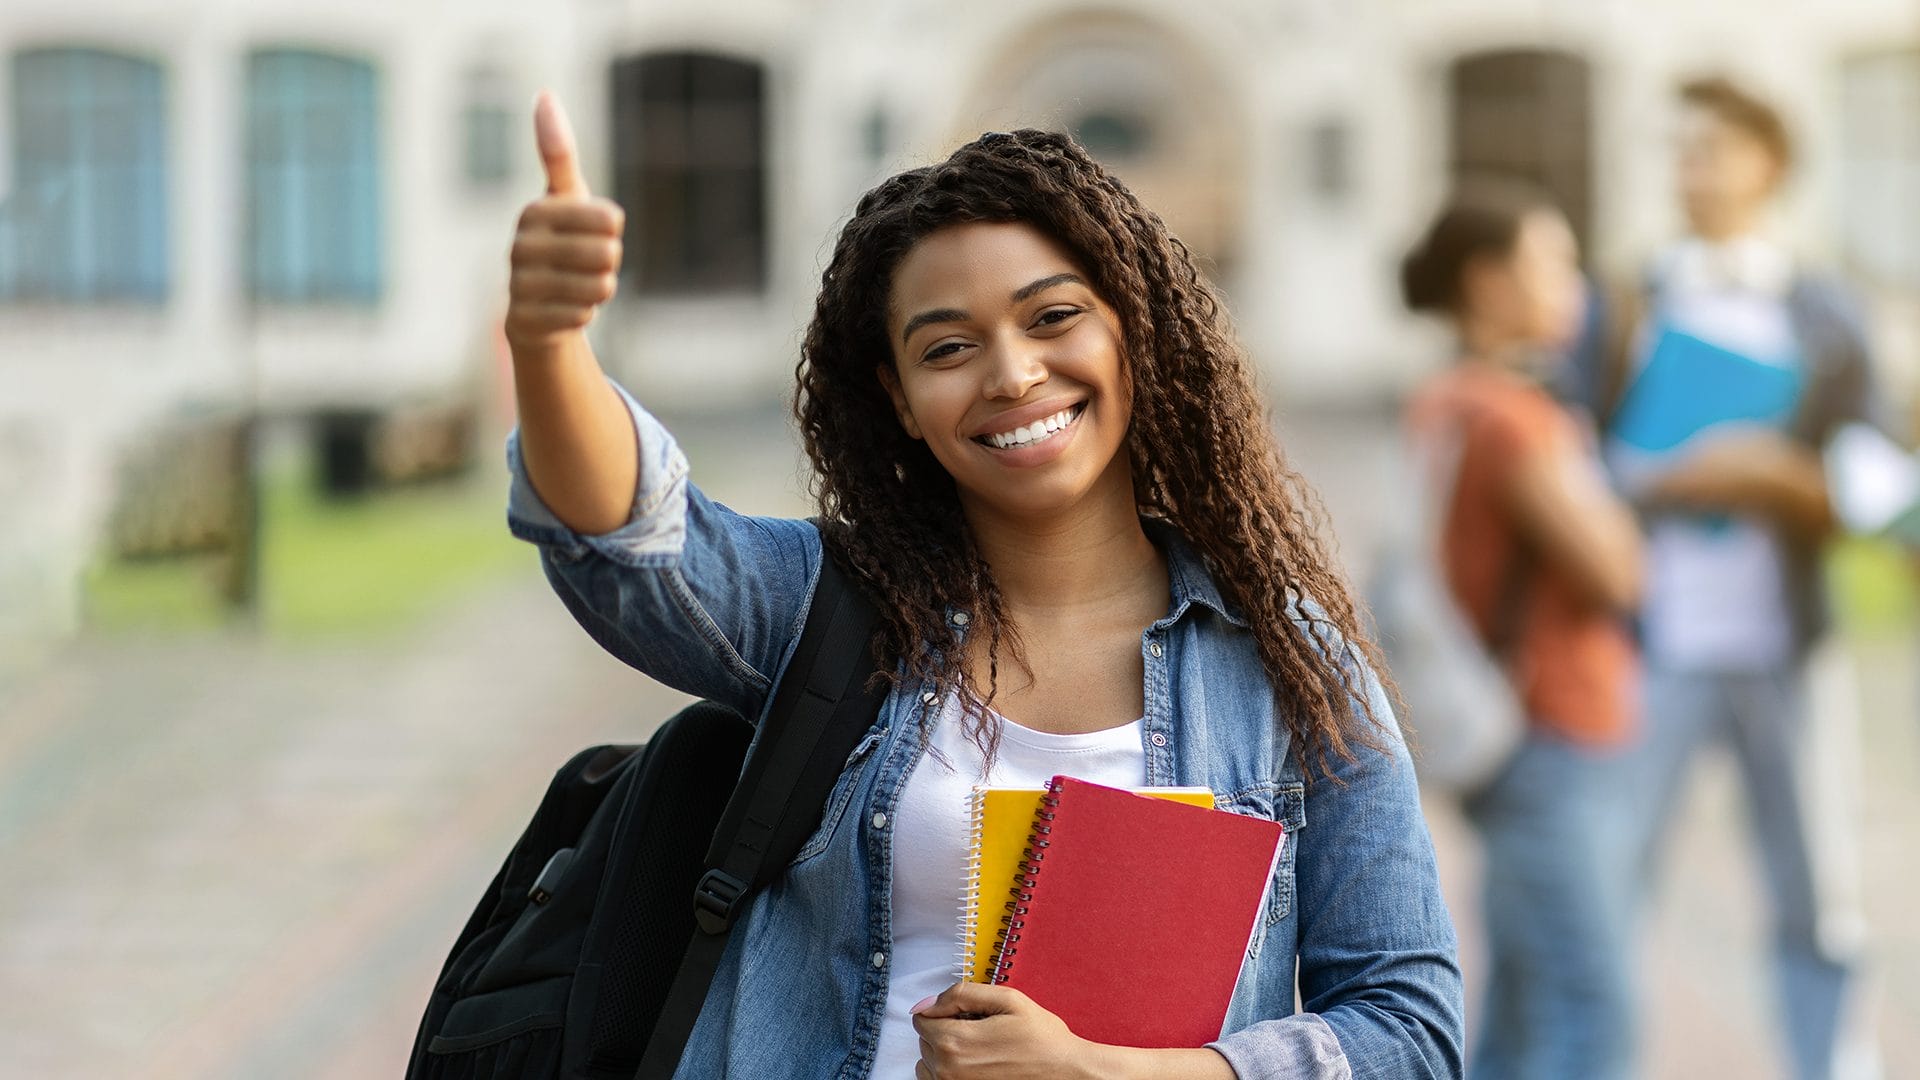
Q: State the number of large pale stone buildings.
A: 1